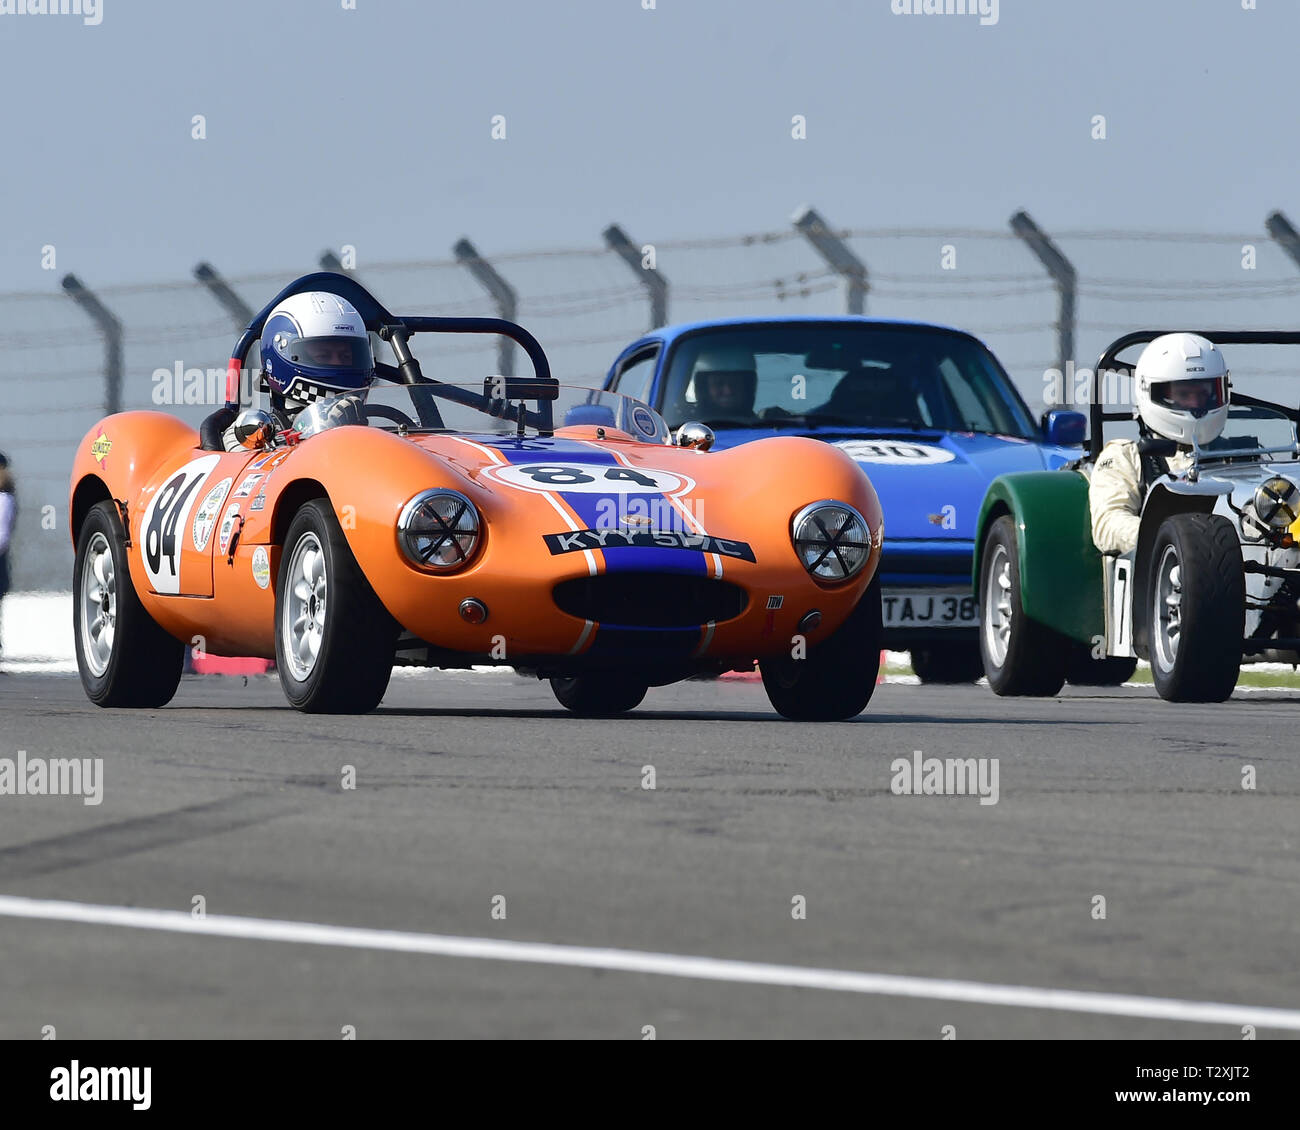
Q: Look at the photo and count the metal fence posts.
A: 8